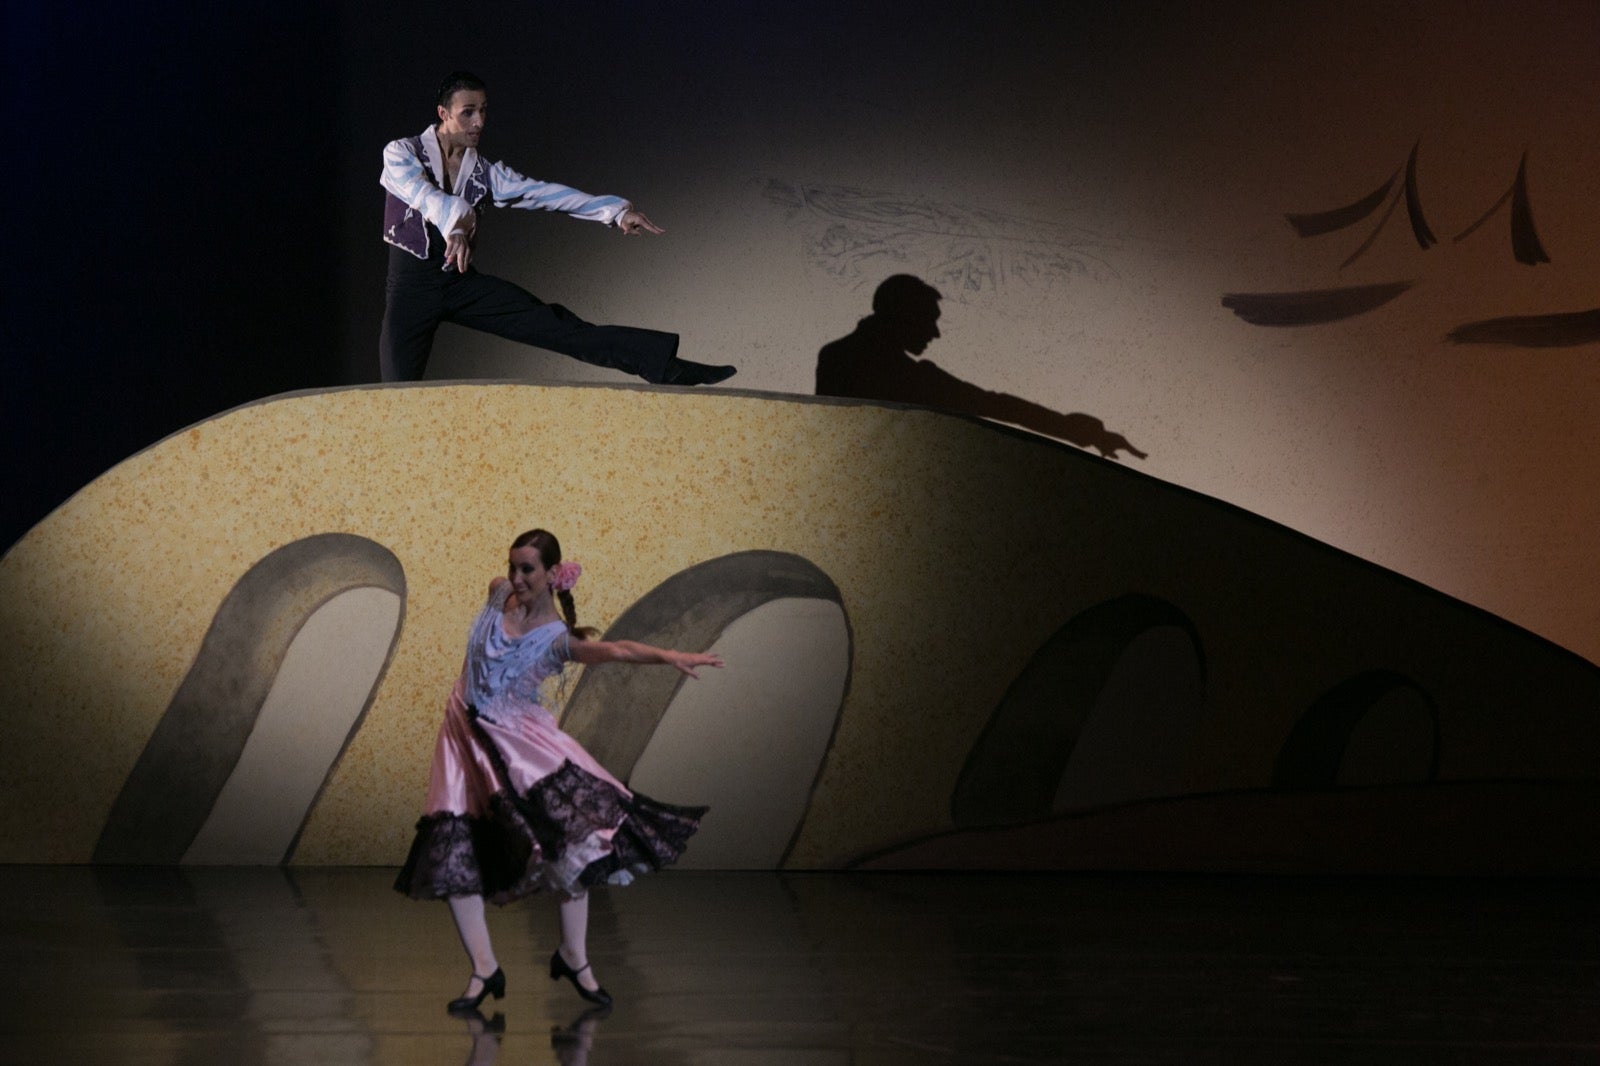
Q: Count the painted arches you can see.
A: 4